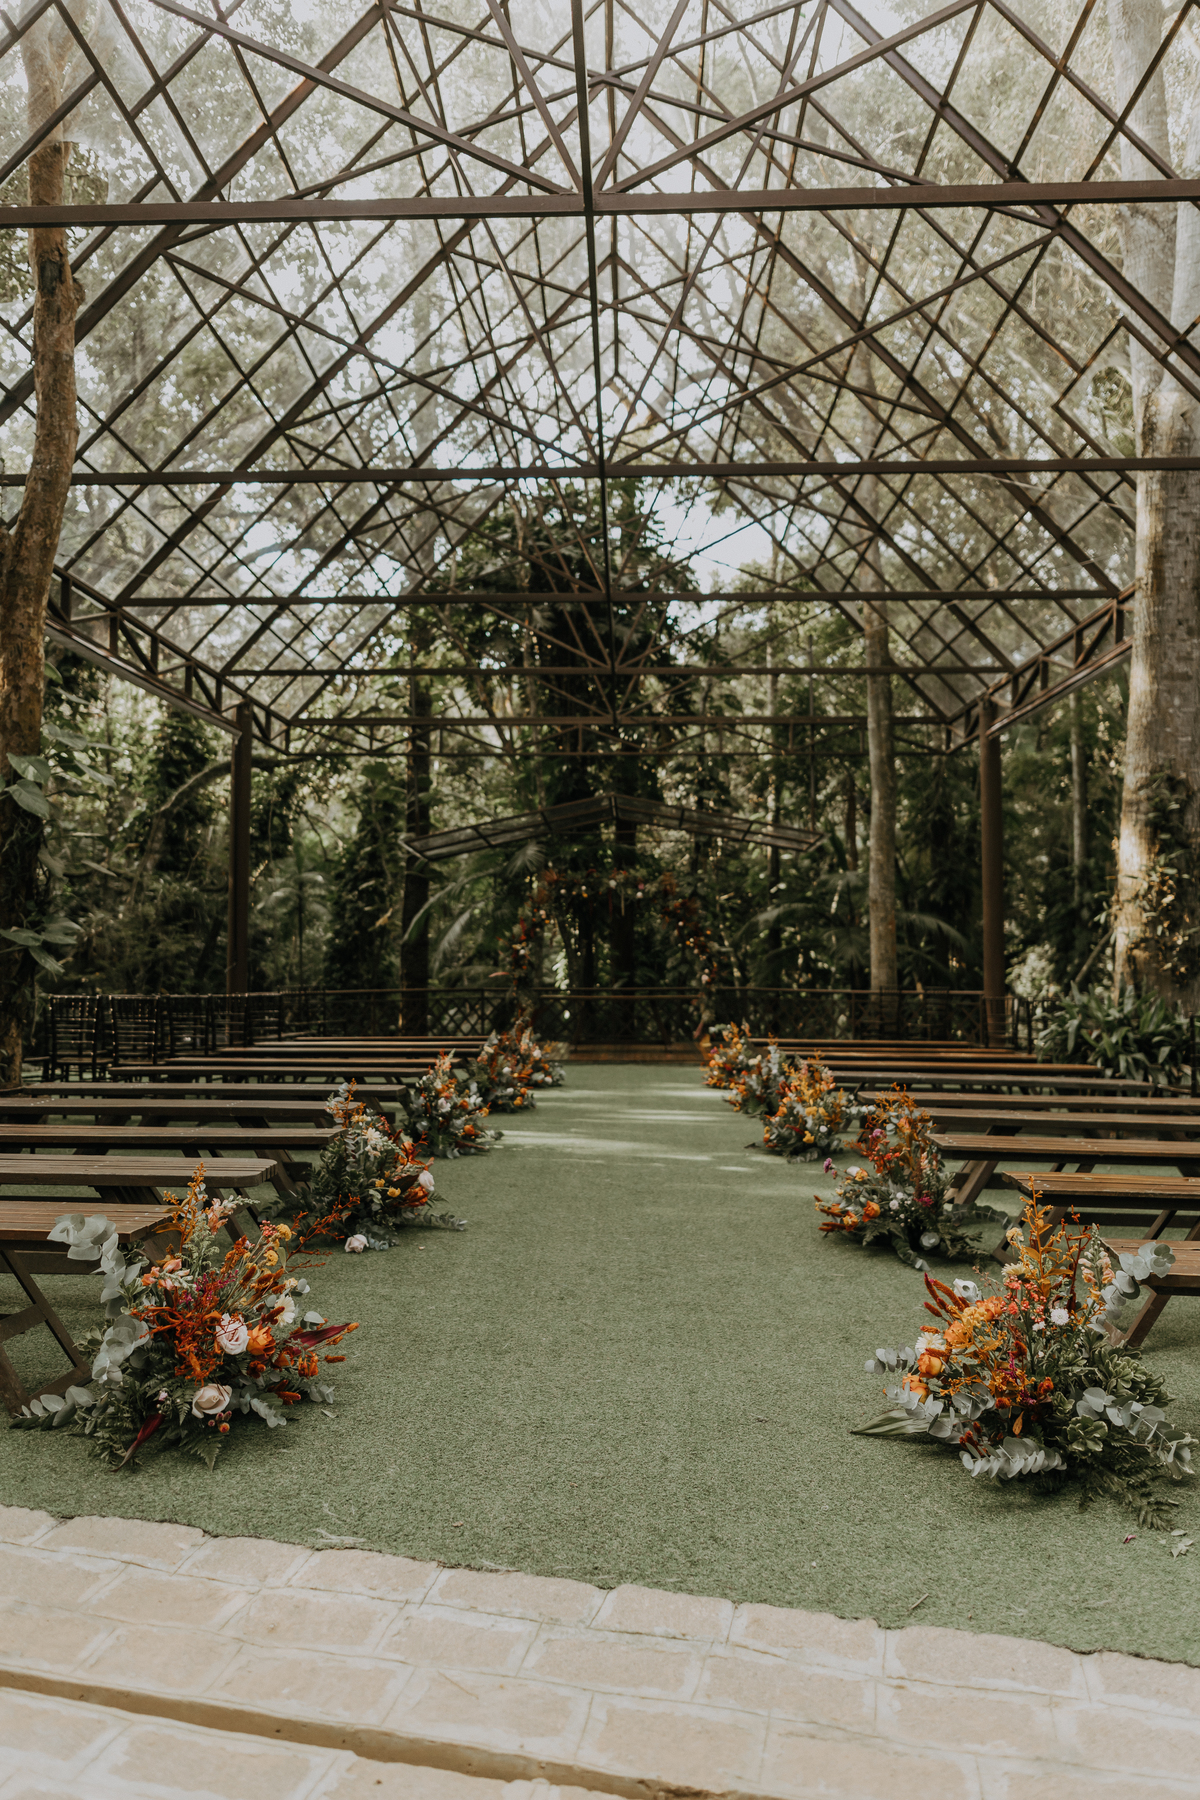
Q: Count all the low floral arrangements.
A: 10